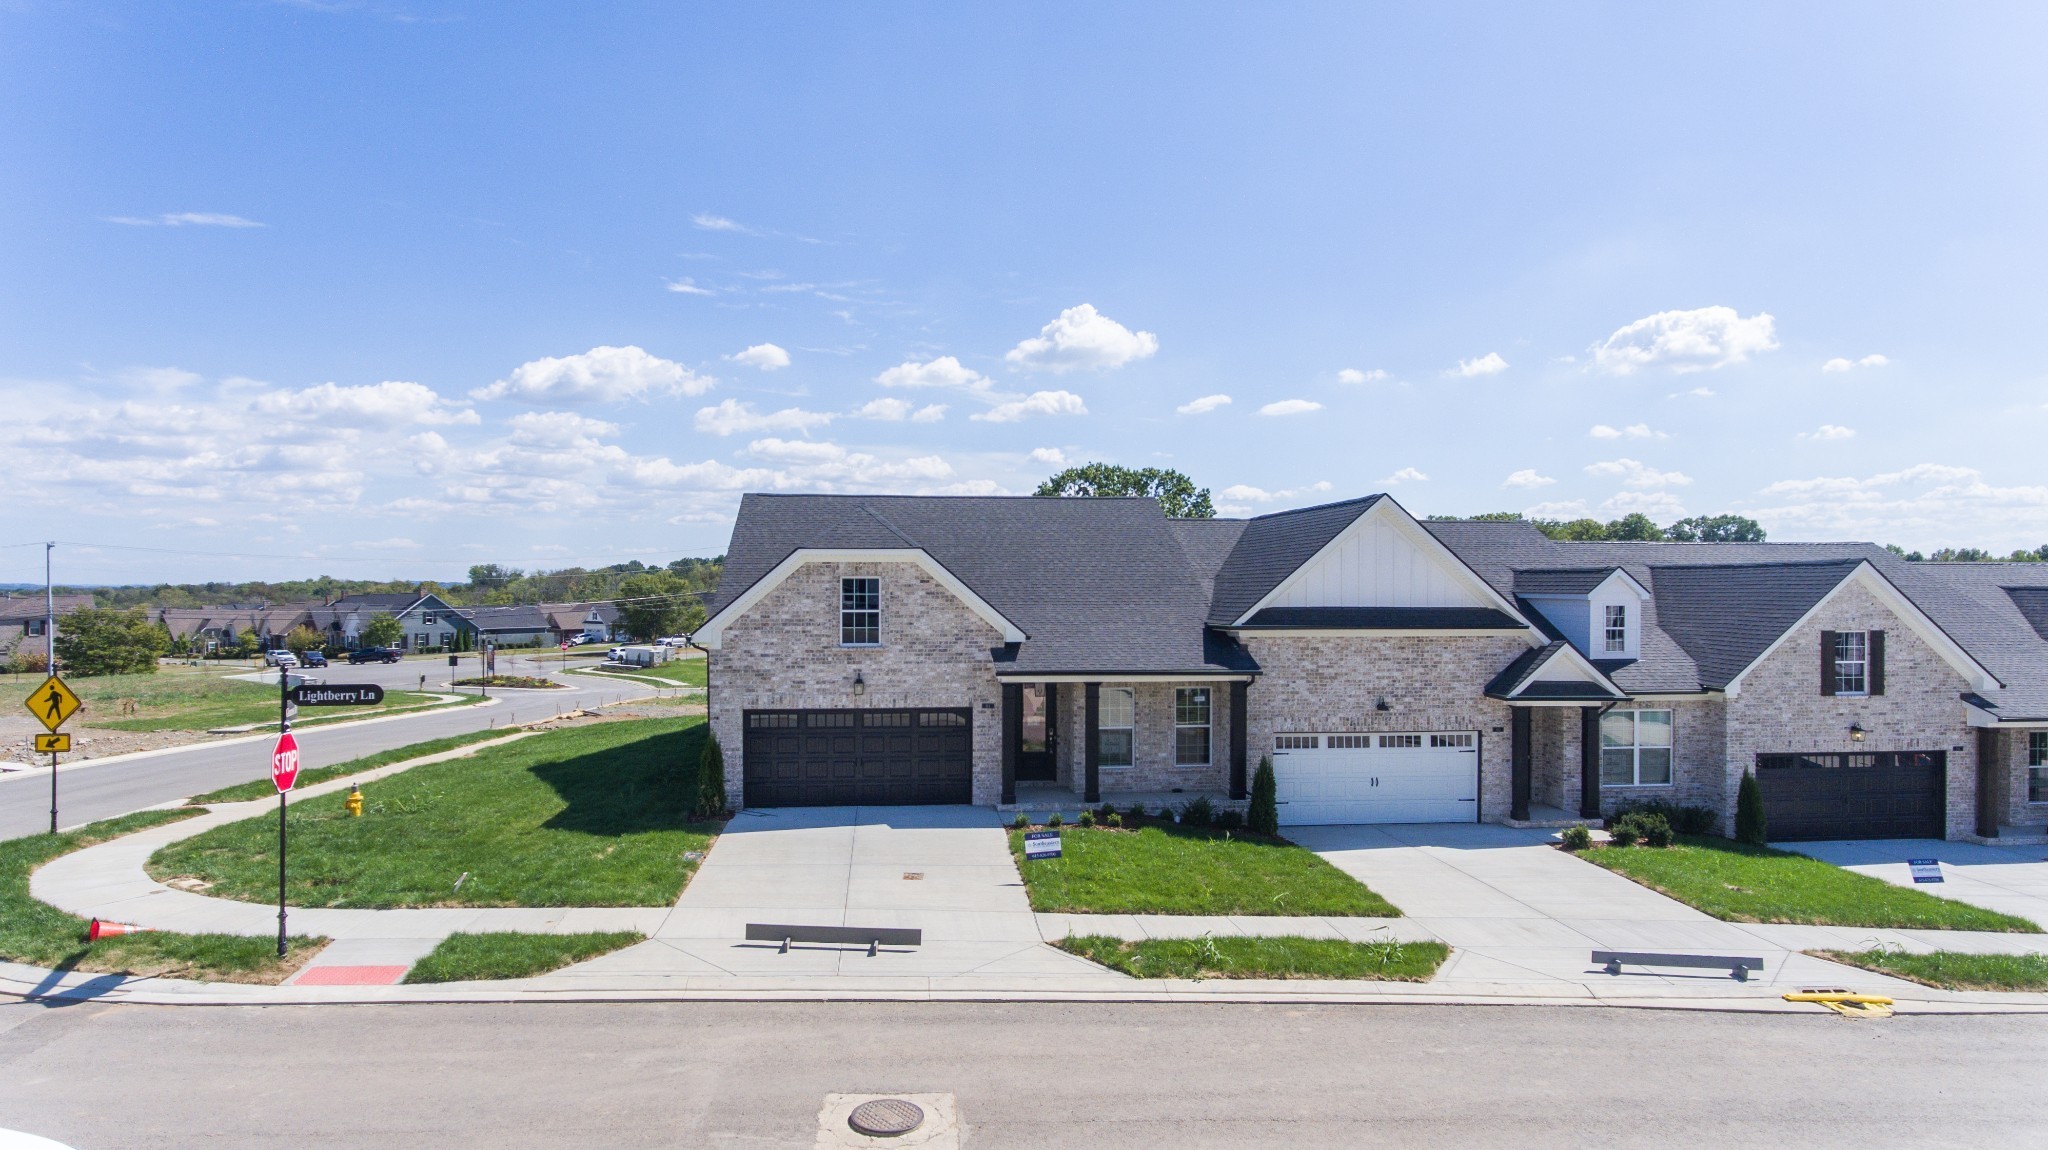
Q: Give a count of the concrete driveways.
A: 3